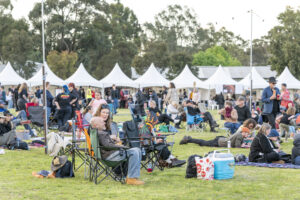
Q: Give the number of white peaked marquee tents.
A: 9